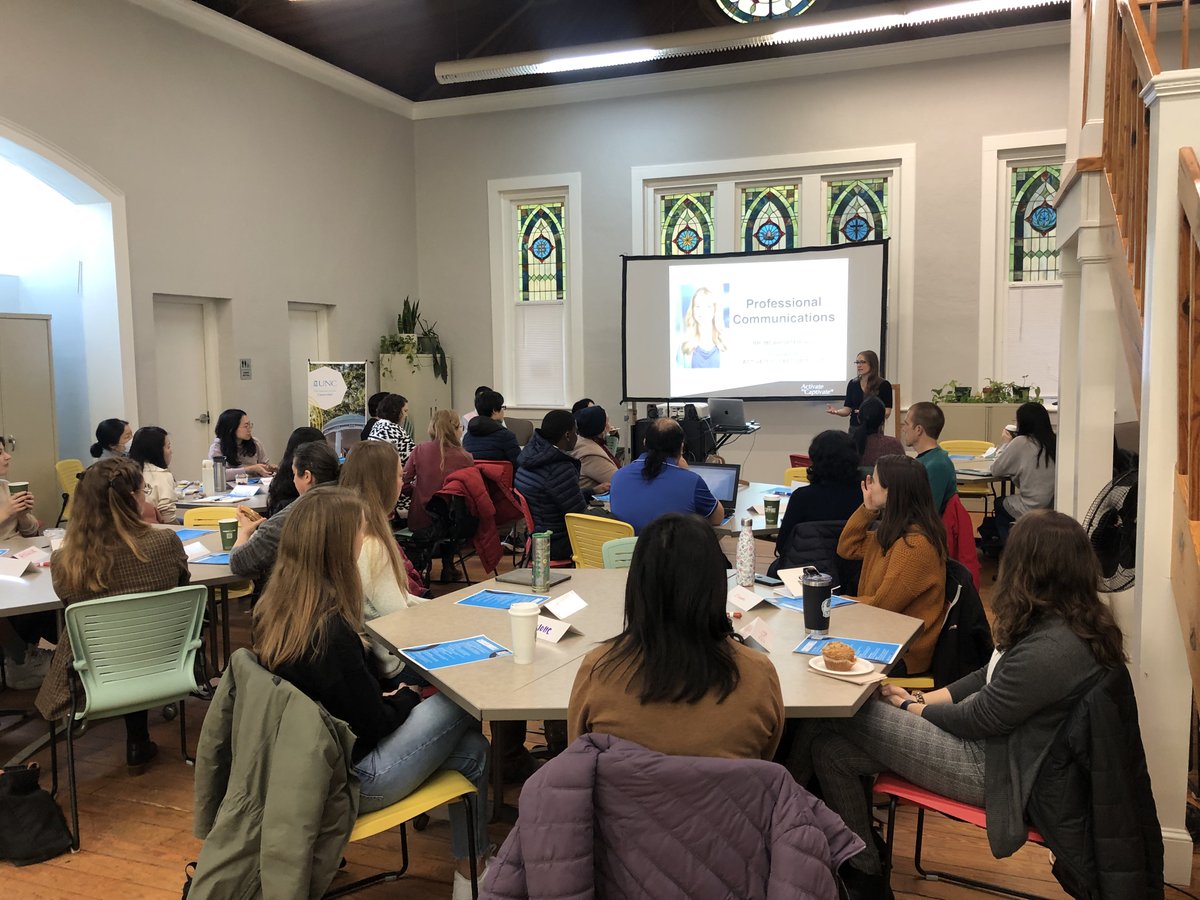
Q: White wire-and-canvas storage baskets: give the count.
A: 0